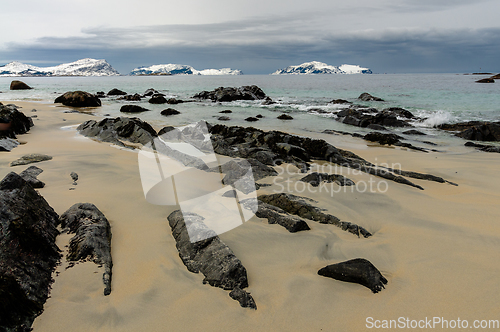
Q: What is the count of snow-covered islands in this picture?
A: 3